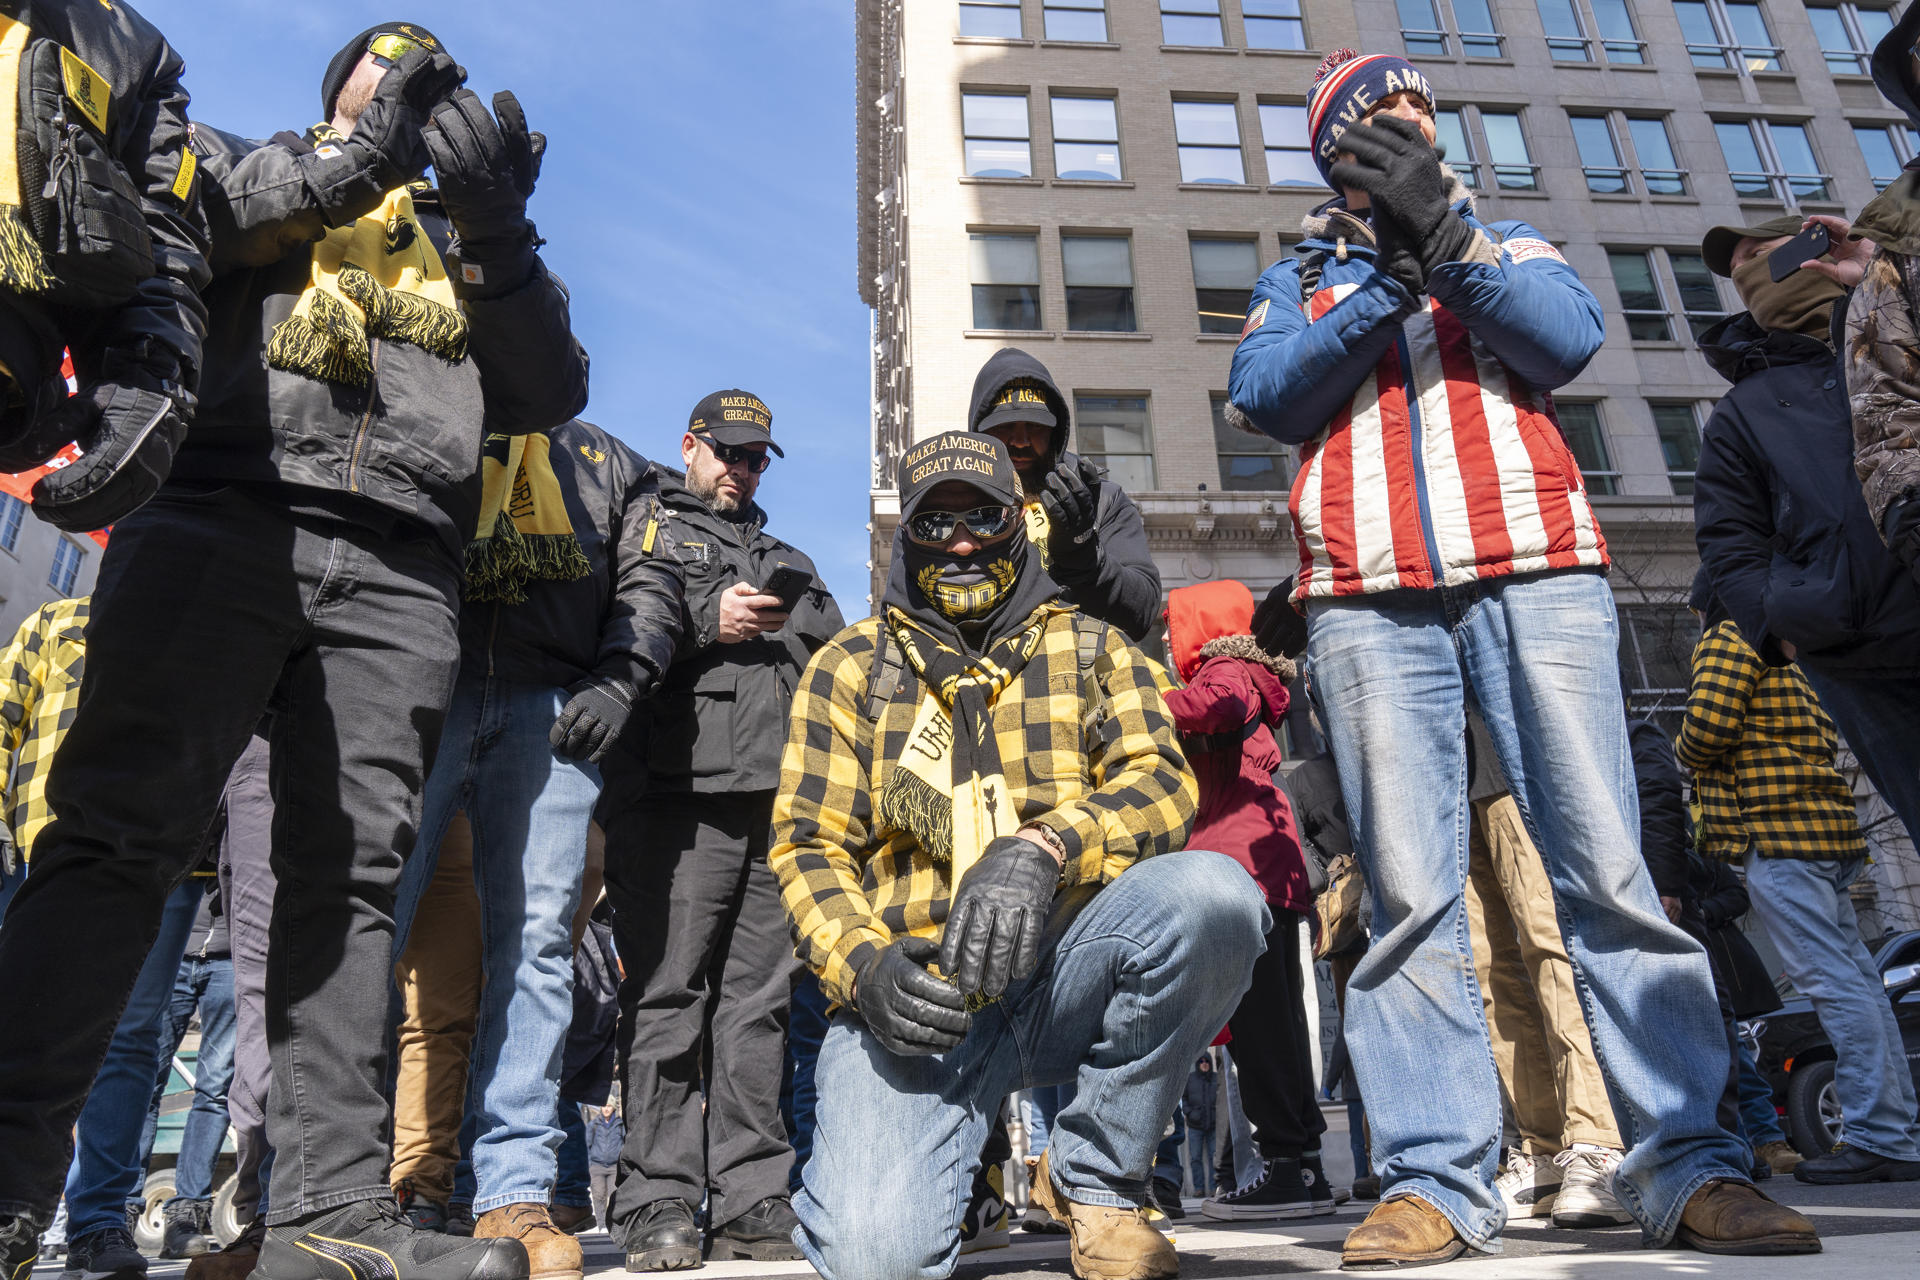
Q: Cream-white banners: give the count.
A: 0